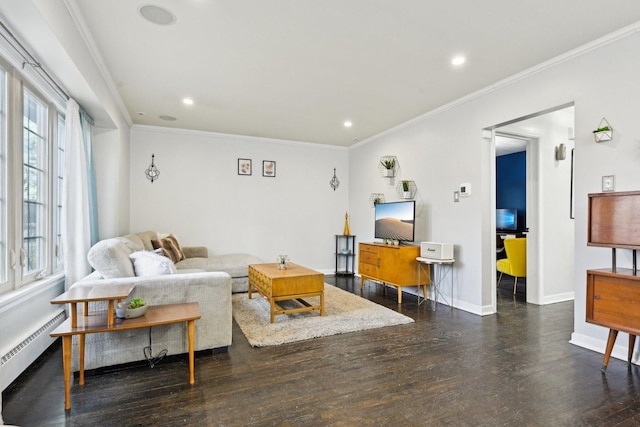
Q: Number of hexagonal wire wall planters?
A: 3